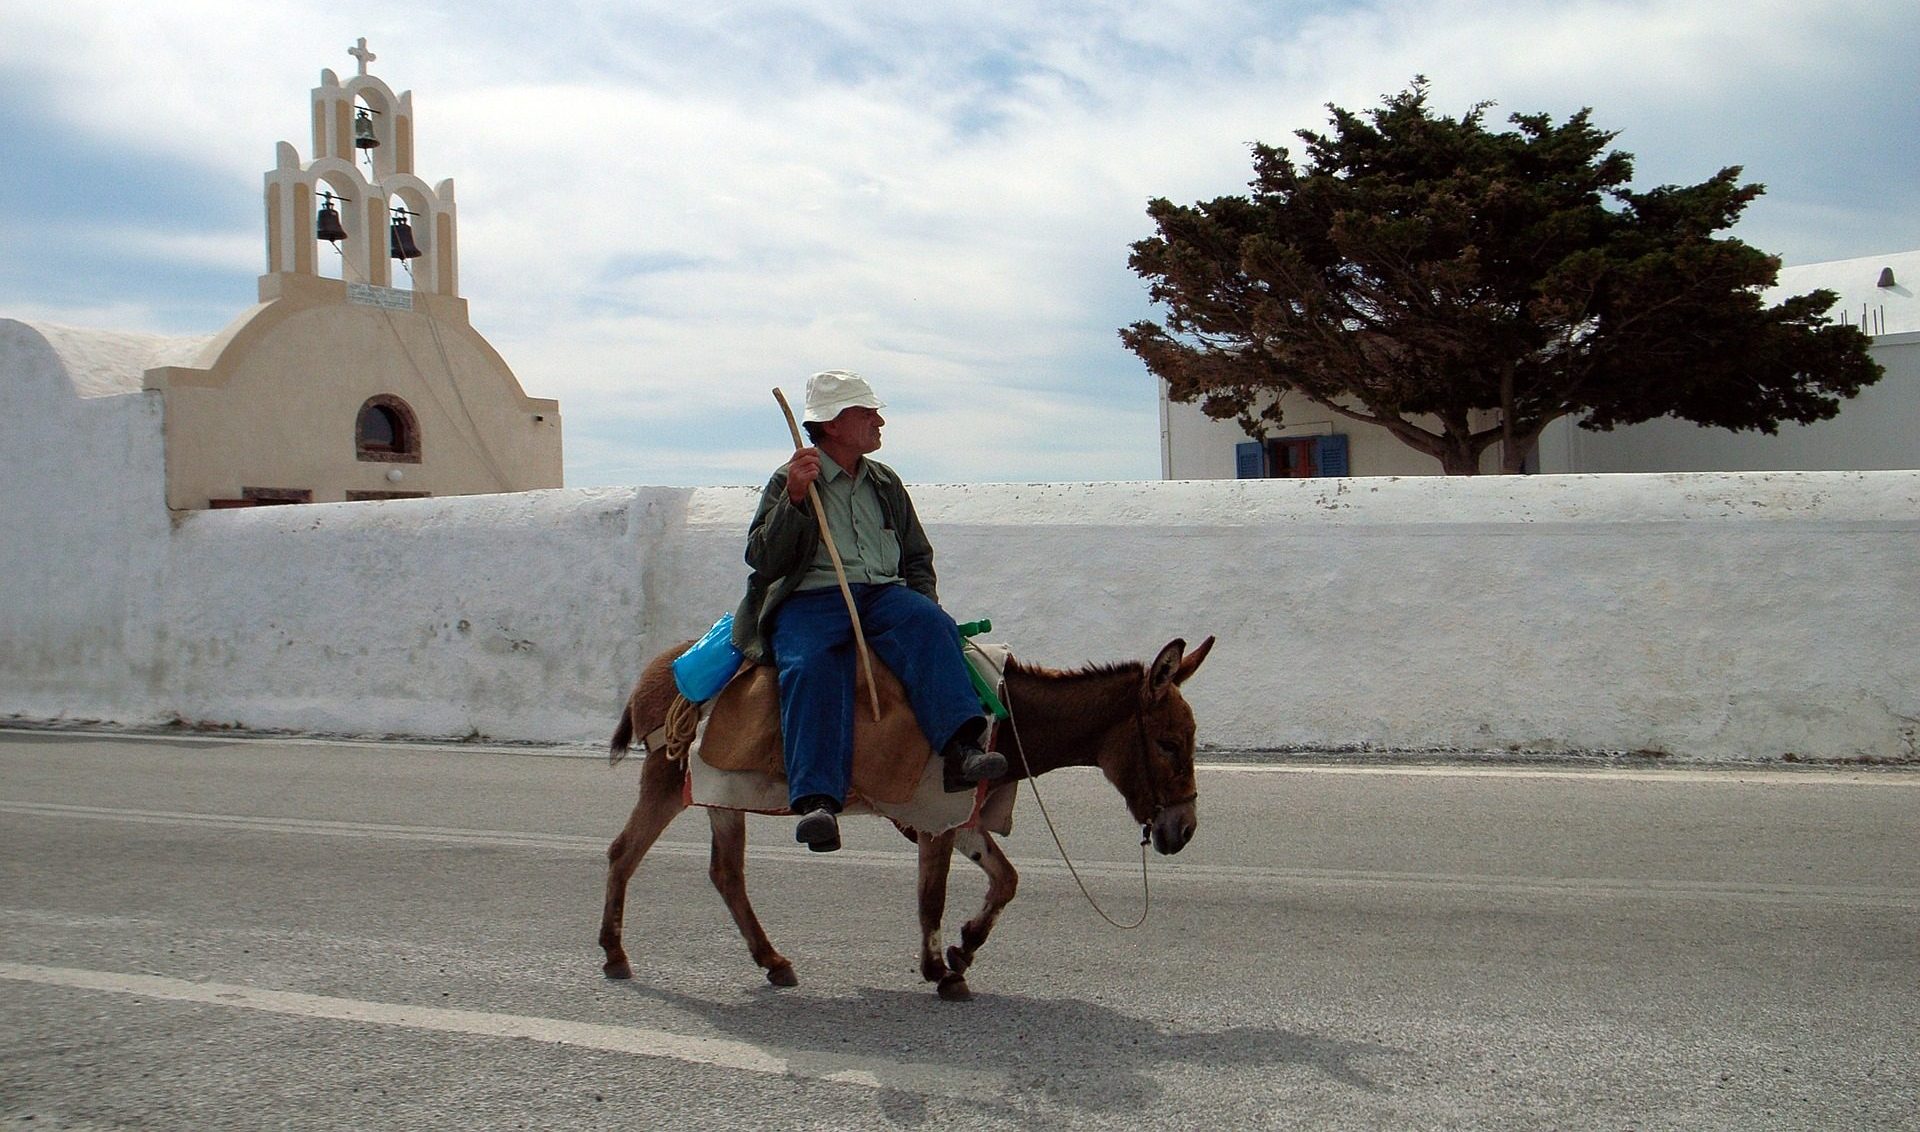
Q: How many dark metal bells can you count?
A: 3